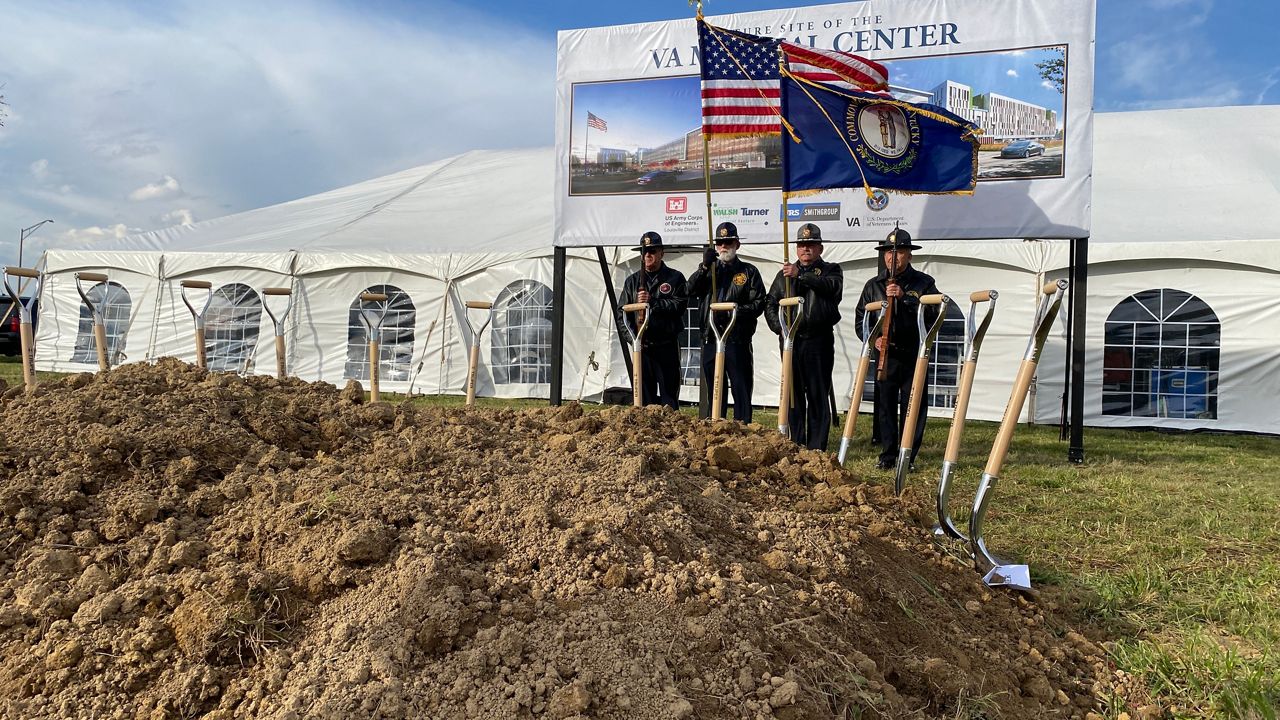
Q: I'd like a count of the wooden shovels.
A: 13